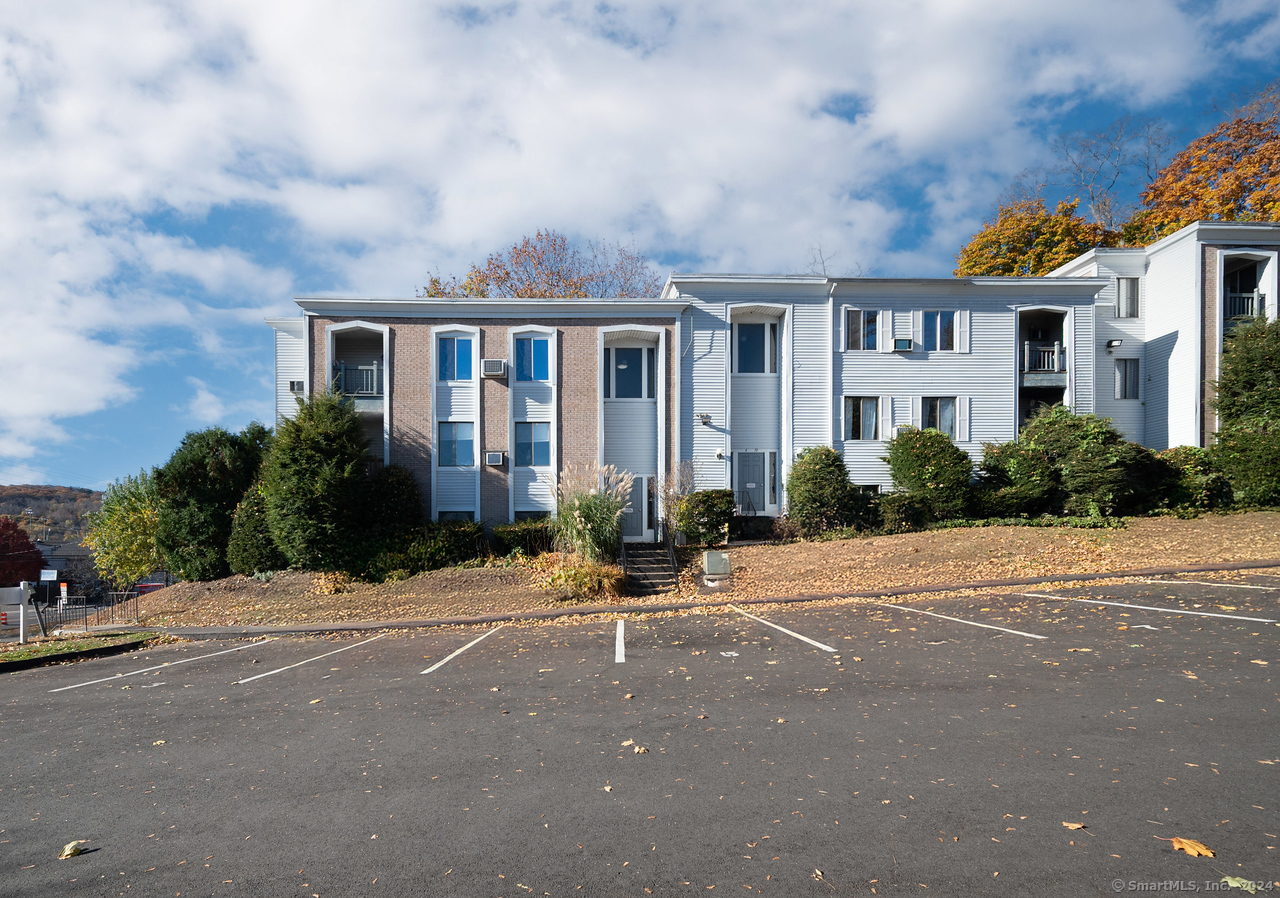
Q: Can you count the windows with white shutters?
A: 4